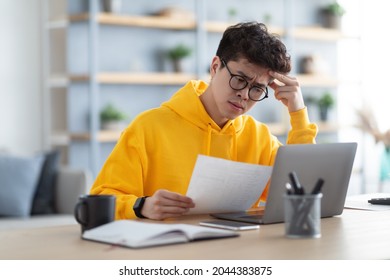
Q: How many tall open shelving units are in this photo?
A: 1